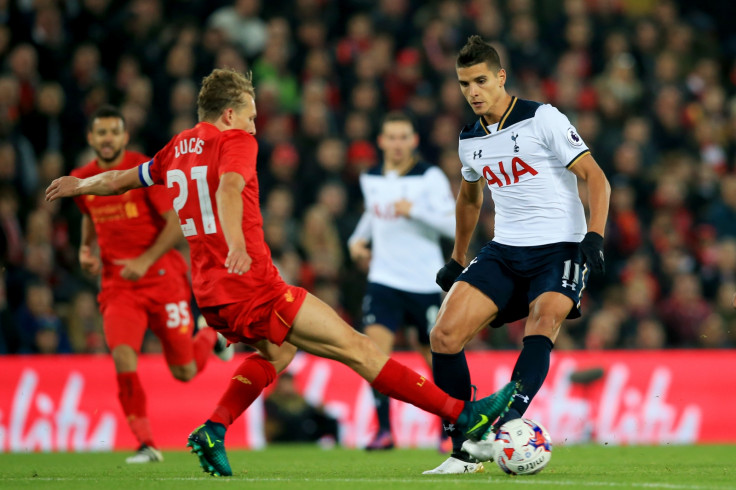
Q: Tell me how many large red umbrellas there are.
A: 0